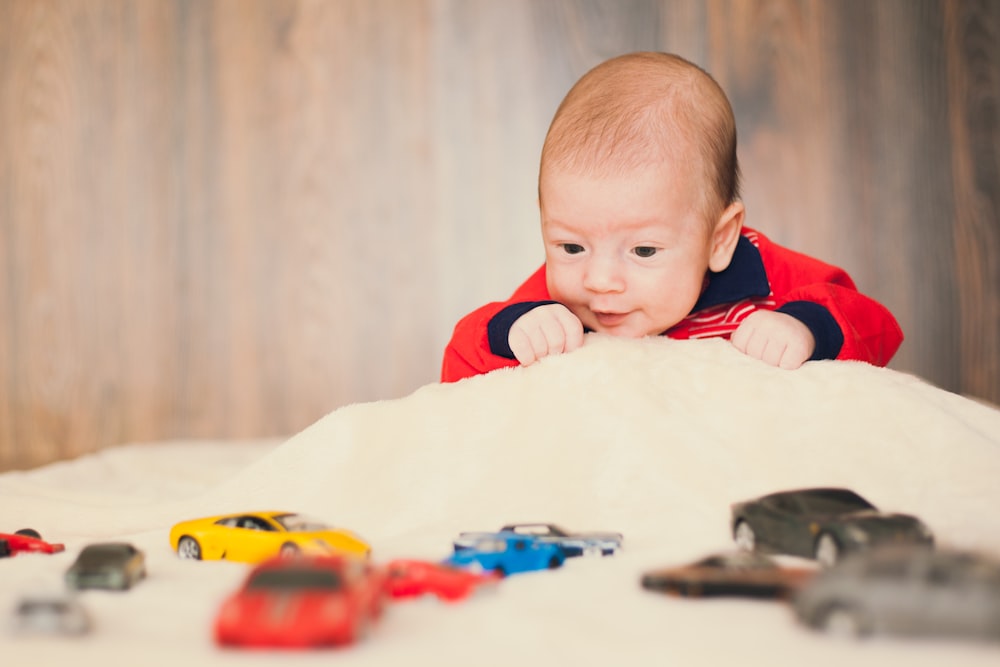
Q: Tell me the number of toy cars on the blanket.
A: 11